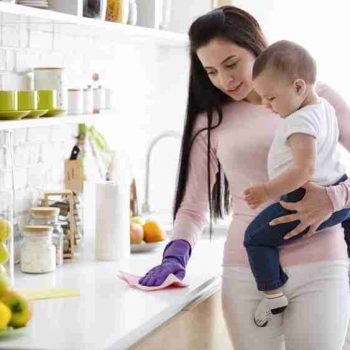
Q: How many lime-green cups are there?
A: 3